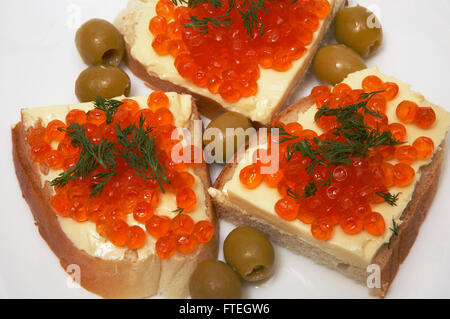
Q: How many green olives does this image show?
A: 7